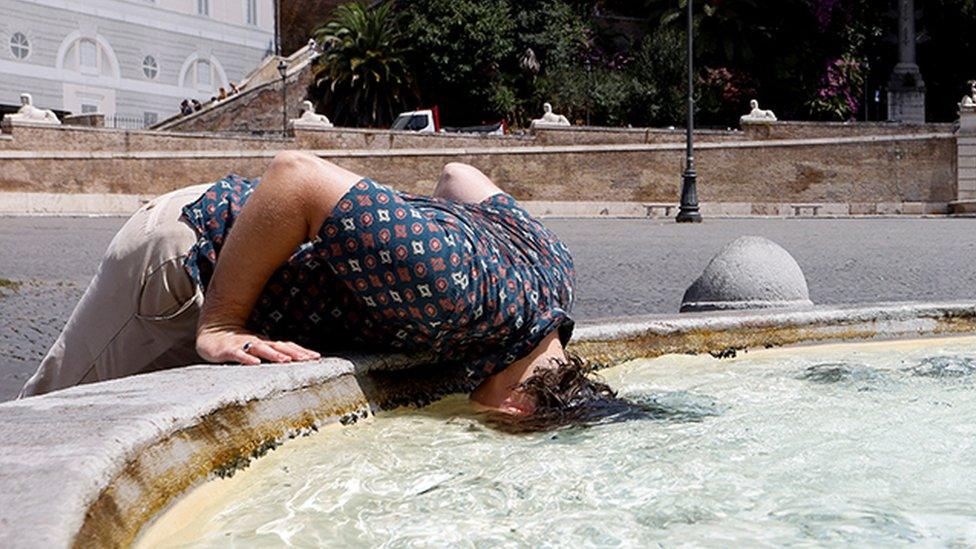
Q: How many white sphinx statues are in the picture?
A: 4